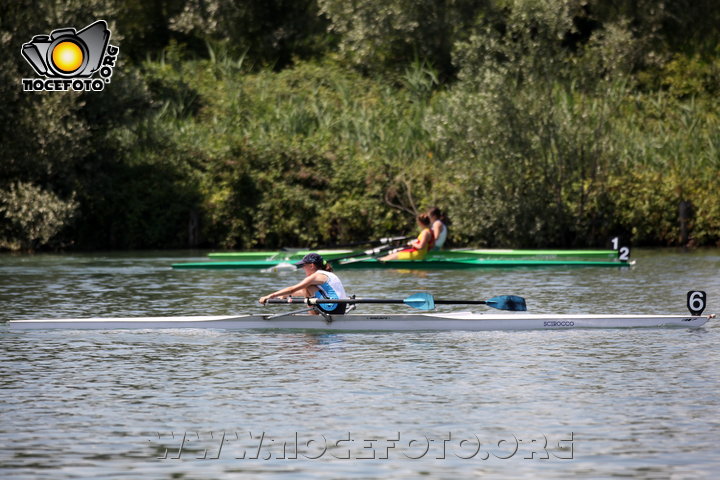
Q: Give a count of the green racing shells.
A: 2